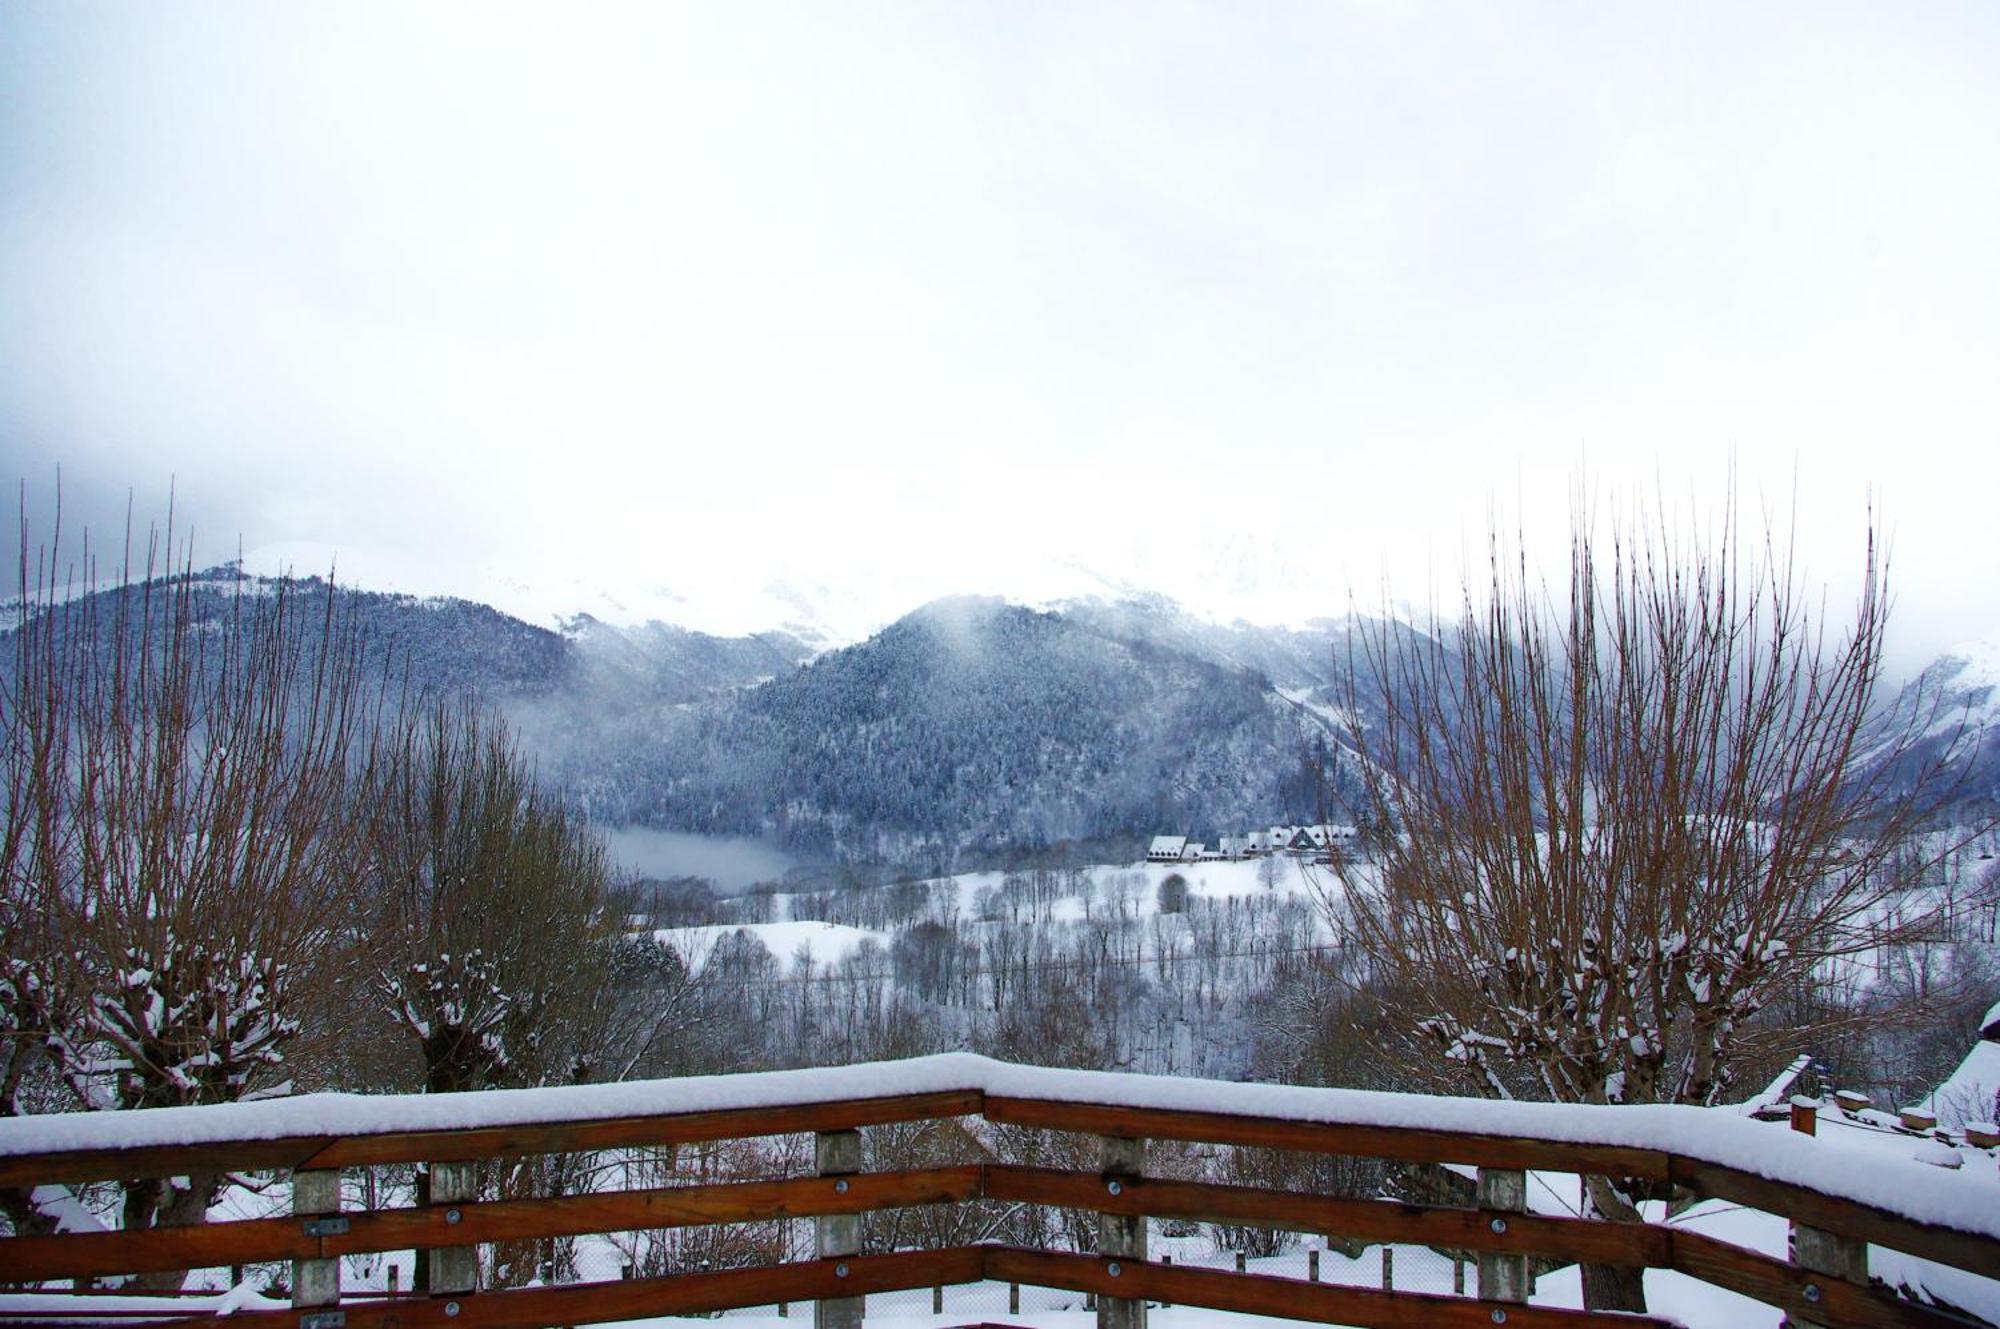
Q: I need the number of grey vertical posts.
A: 6